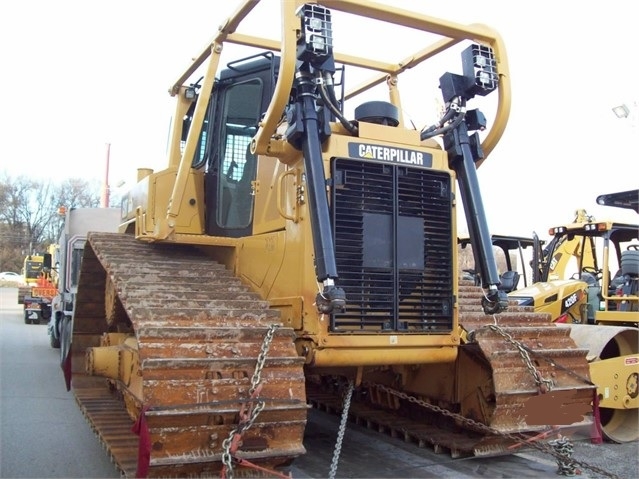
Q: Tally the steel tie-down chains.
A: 4